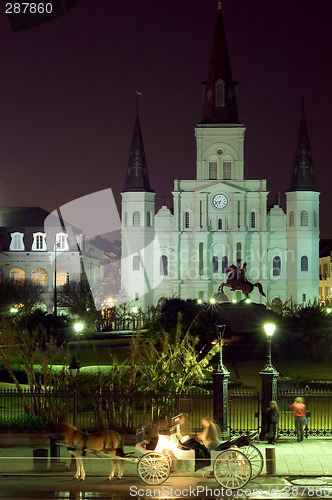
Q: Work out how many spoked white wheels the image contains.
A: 3